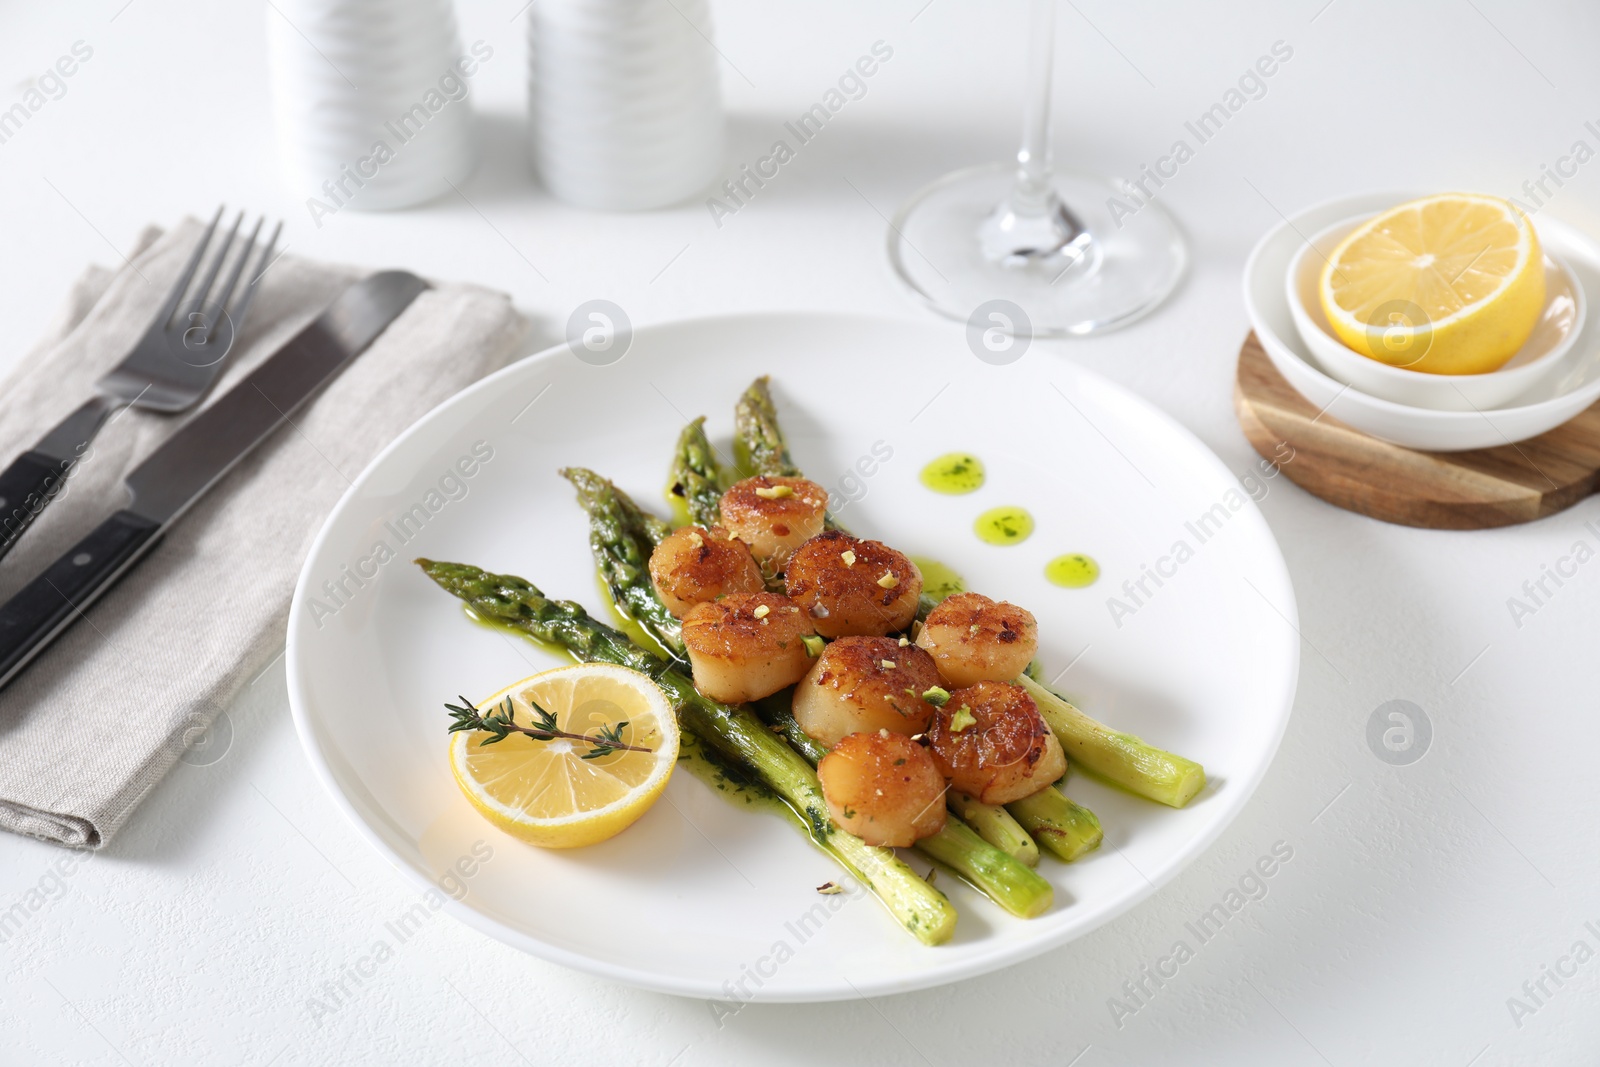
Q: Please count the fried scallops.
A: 8